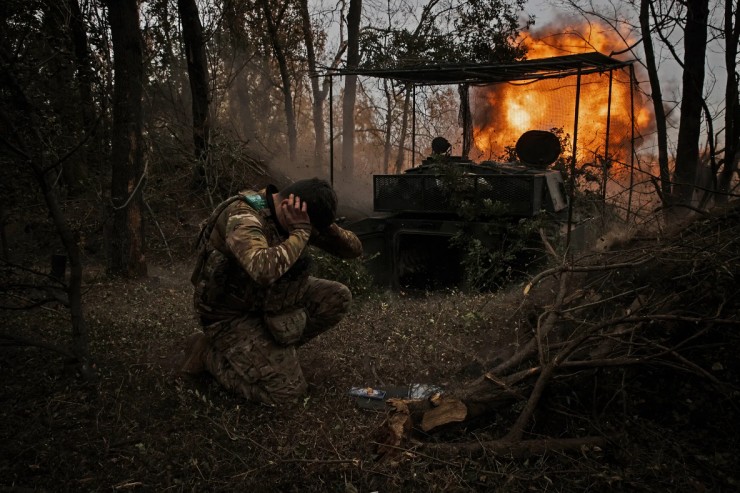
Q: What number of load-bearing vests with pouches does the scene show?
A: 1